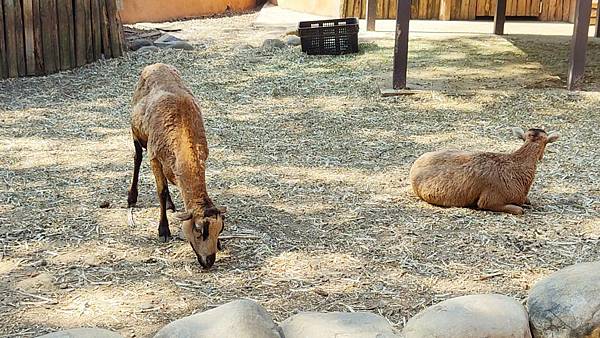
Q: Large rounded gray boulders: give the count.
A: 5